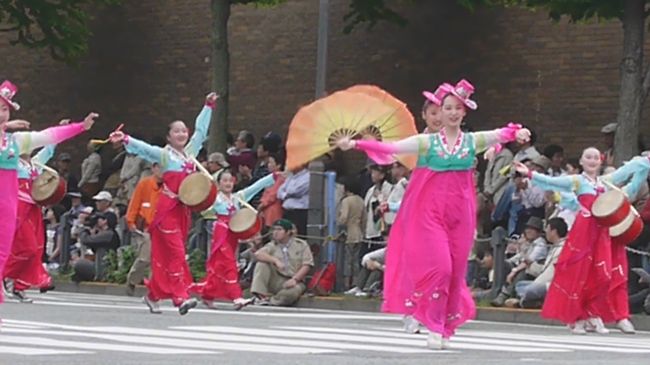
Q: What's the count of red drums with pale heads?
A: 5